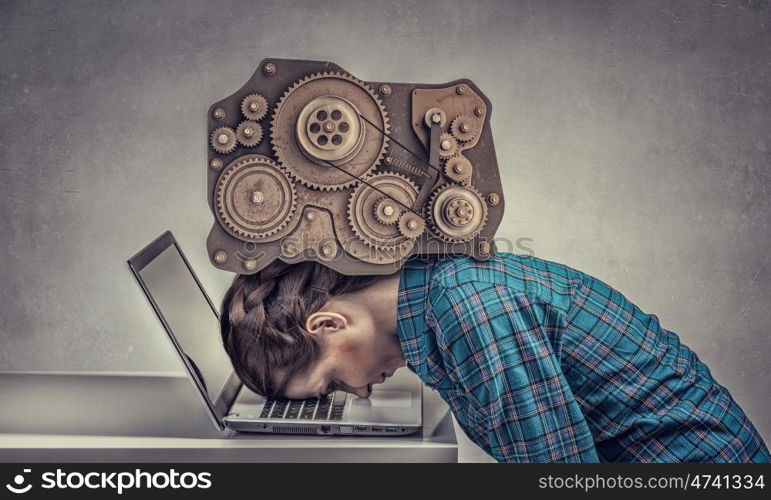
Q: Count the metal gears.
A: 12